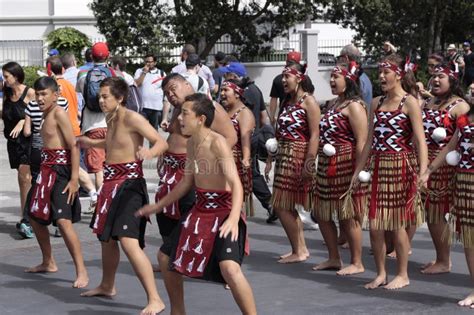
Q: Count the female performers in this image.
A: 6